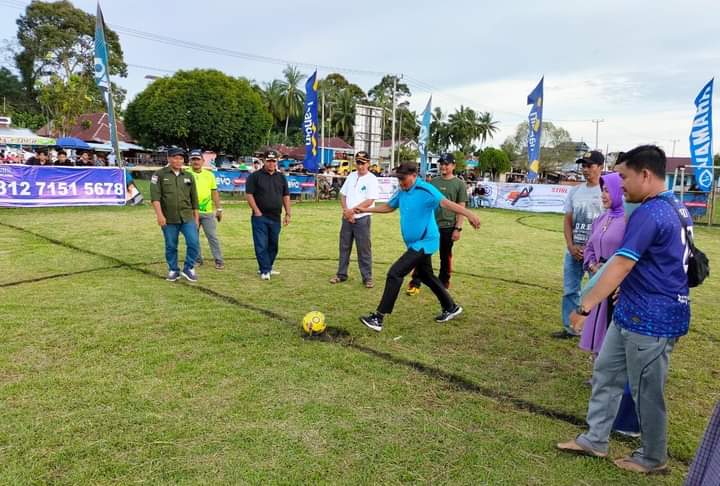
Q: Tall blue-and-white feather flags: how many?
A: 5